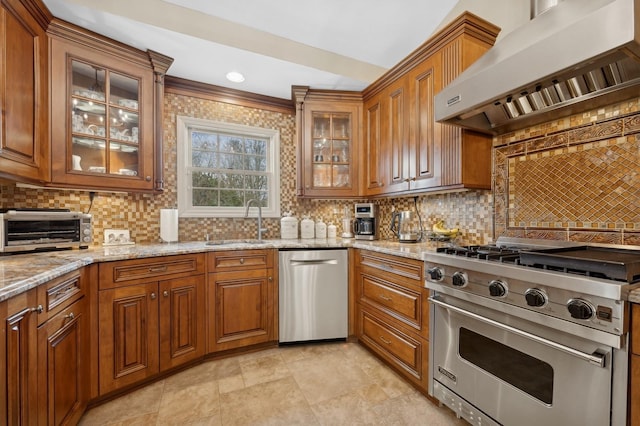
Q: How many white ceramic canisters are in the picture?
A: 4